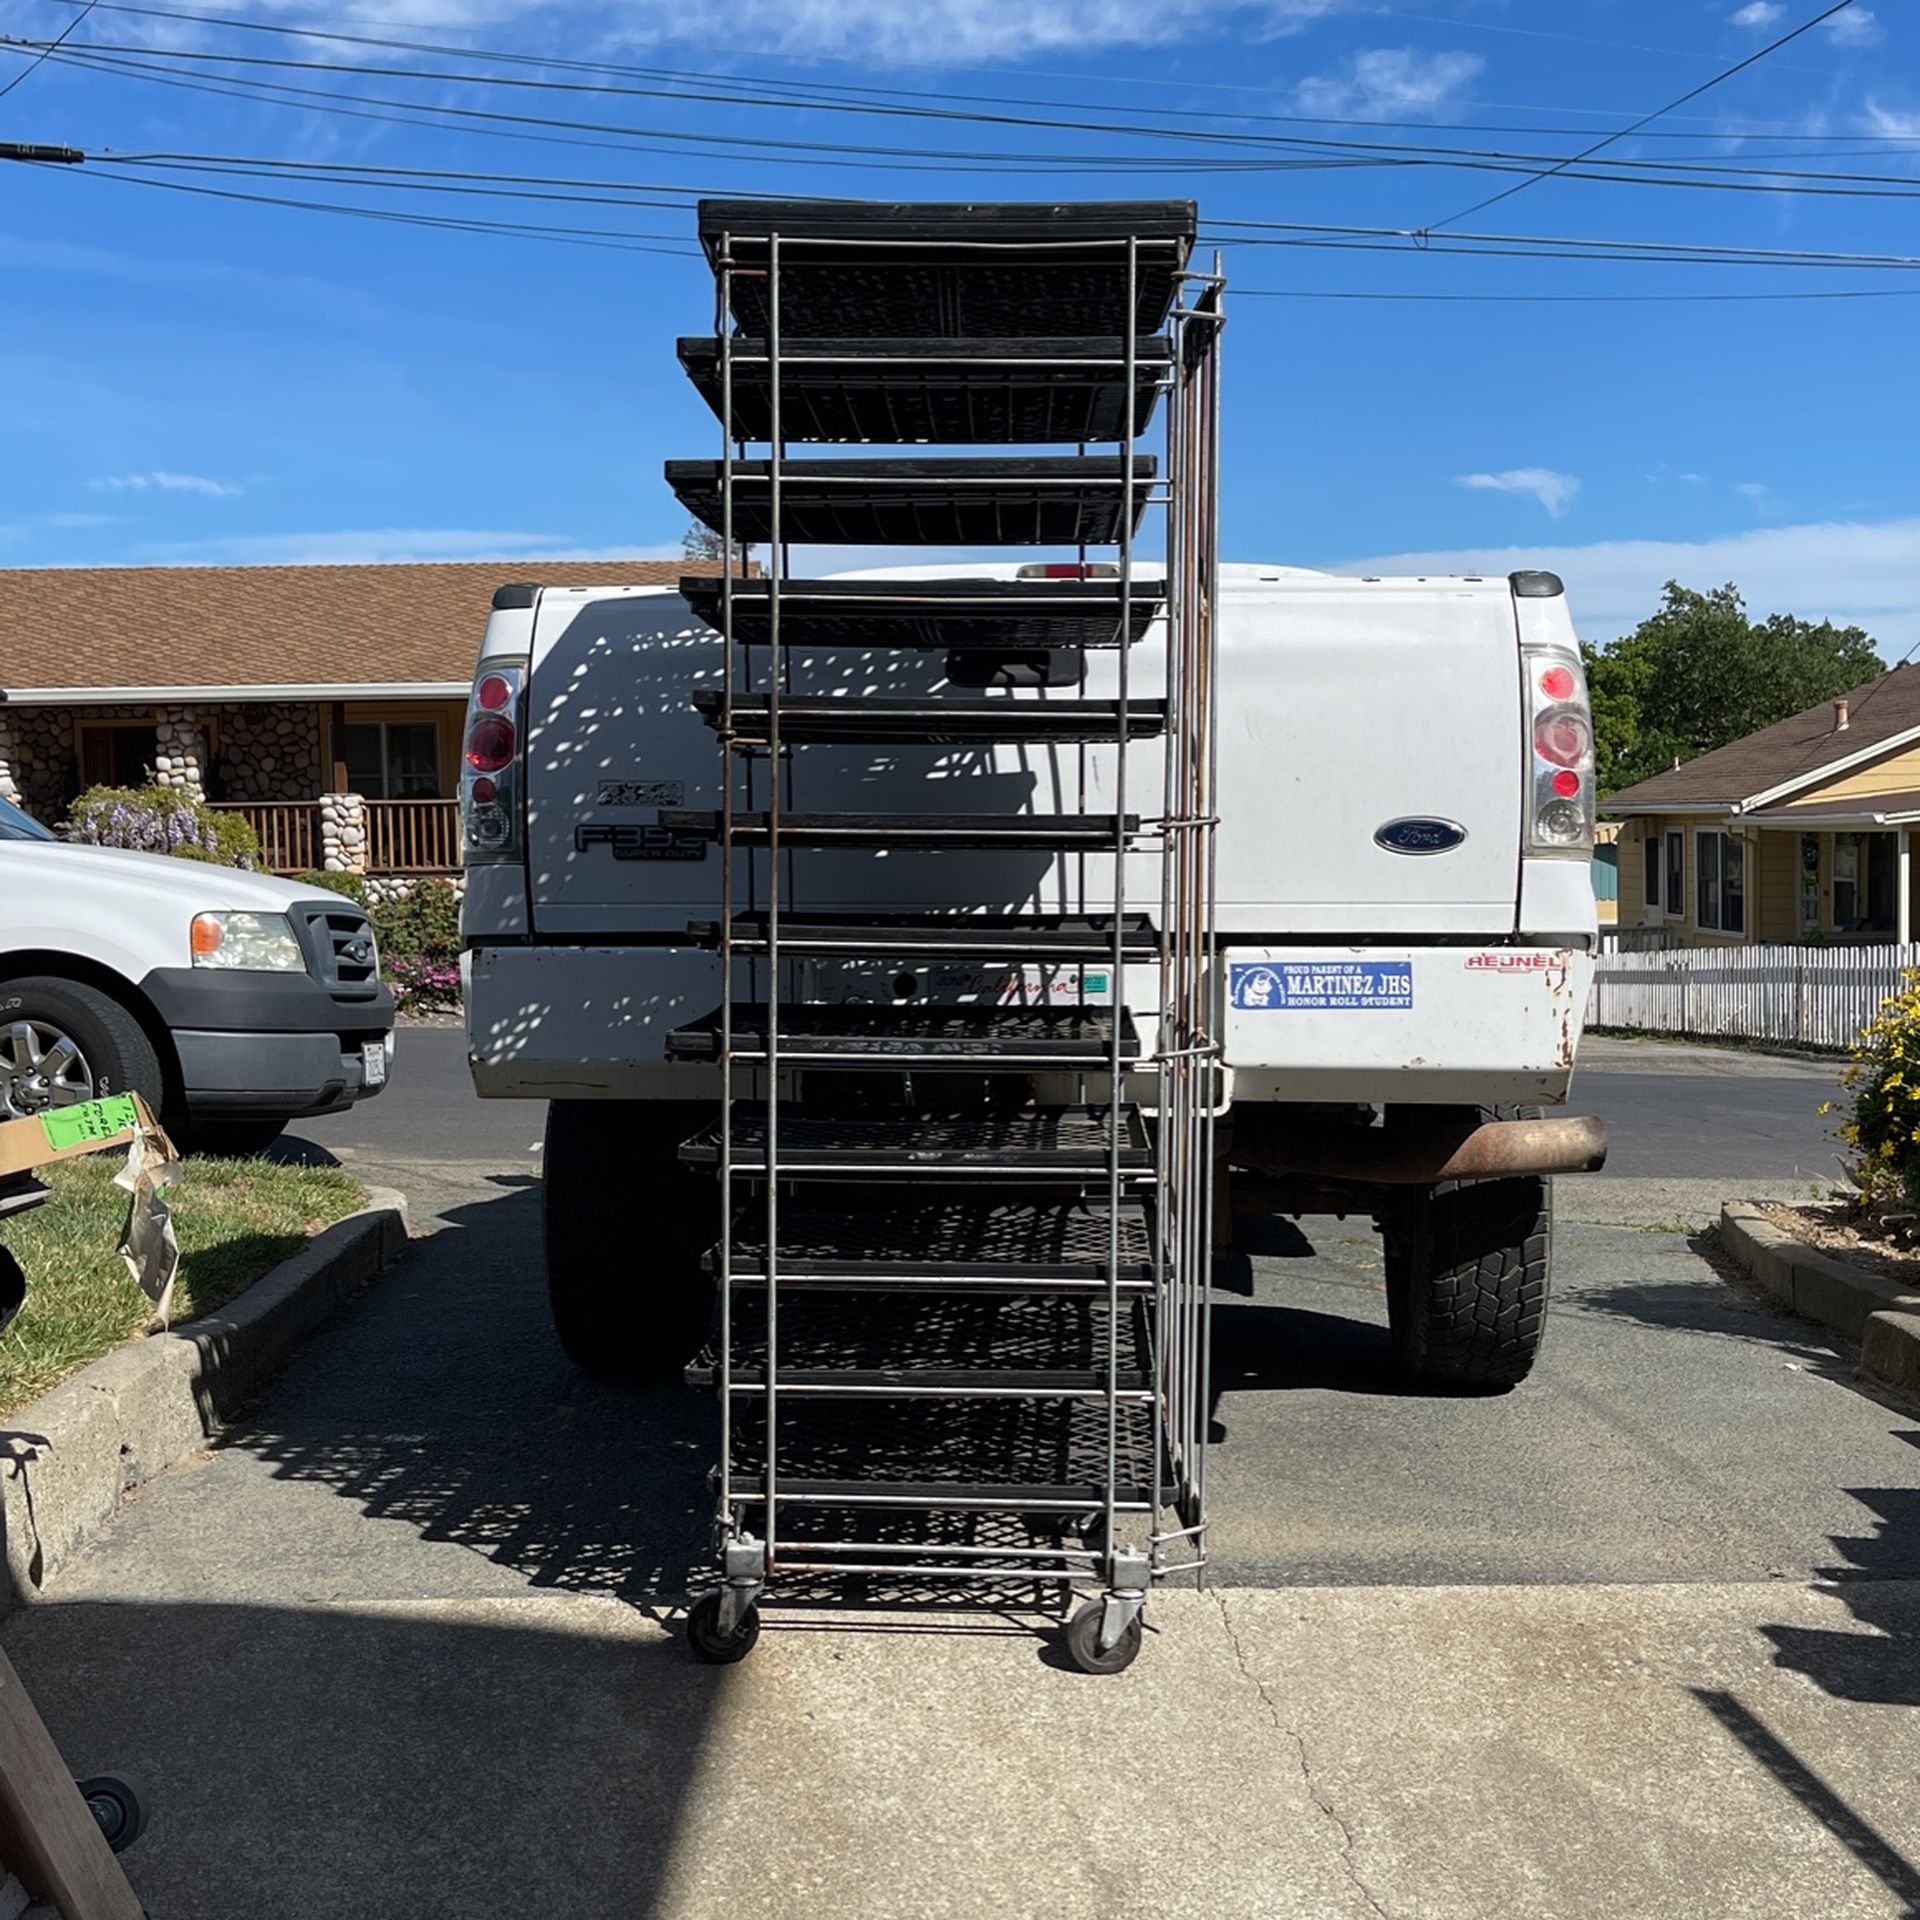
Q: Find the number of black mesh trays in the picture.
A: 12